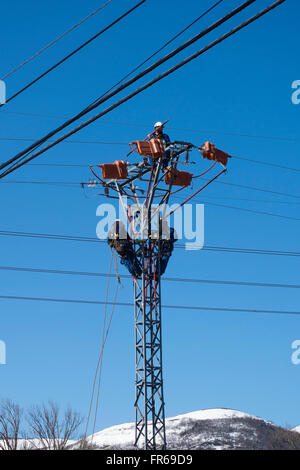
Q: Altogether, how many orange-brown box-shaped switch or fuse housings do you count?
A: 4